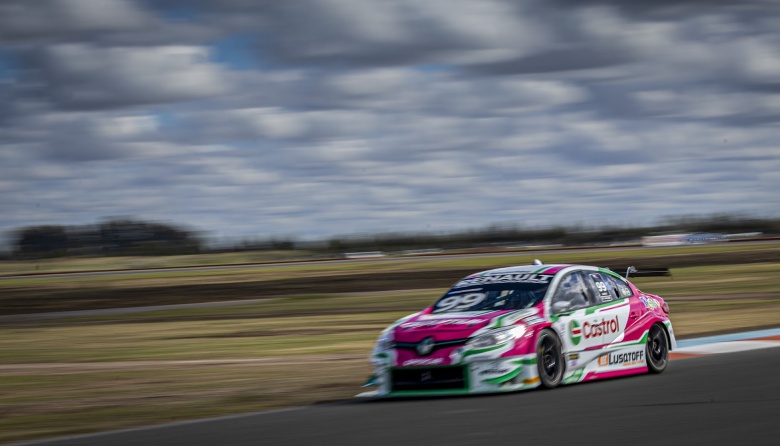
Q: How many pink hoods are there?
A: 1